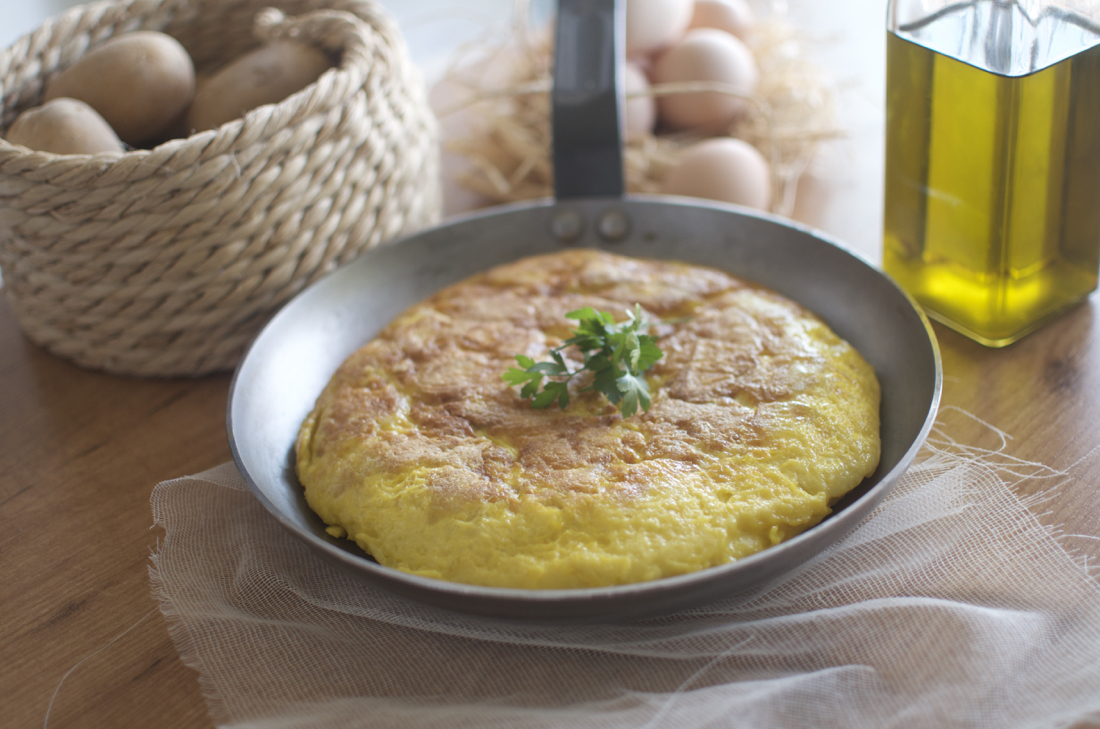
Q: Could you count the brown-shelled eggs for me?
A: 5